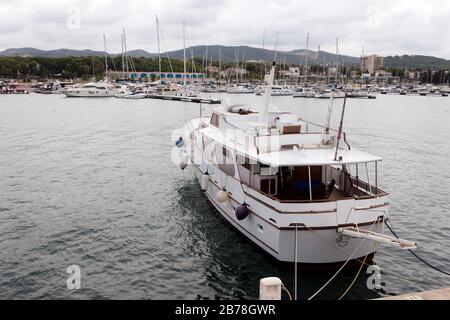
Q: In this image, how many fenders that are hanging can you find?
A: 5